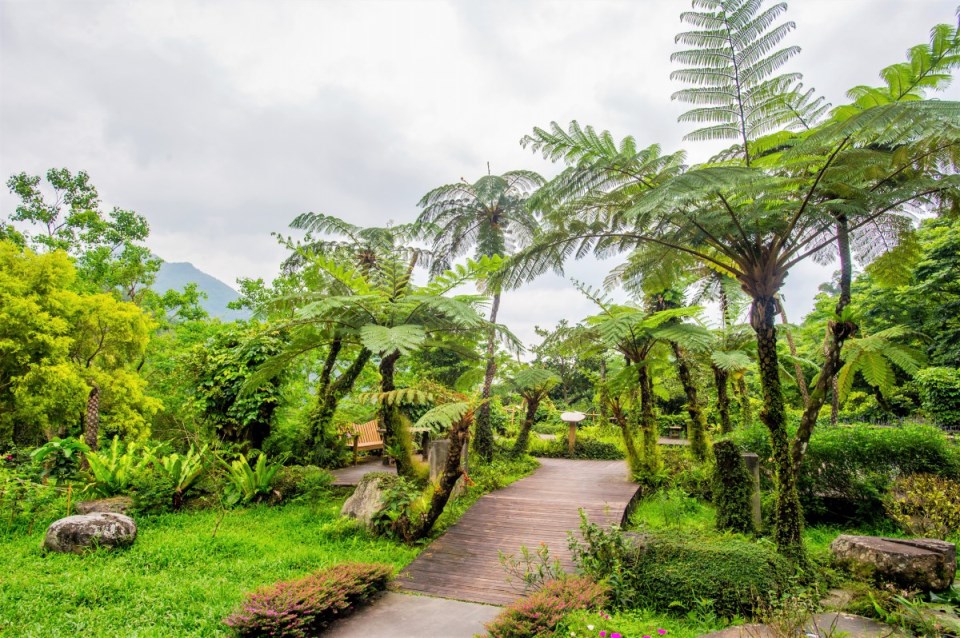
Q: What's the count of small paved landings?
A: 1